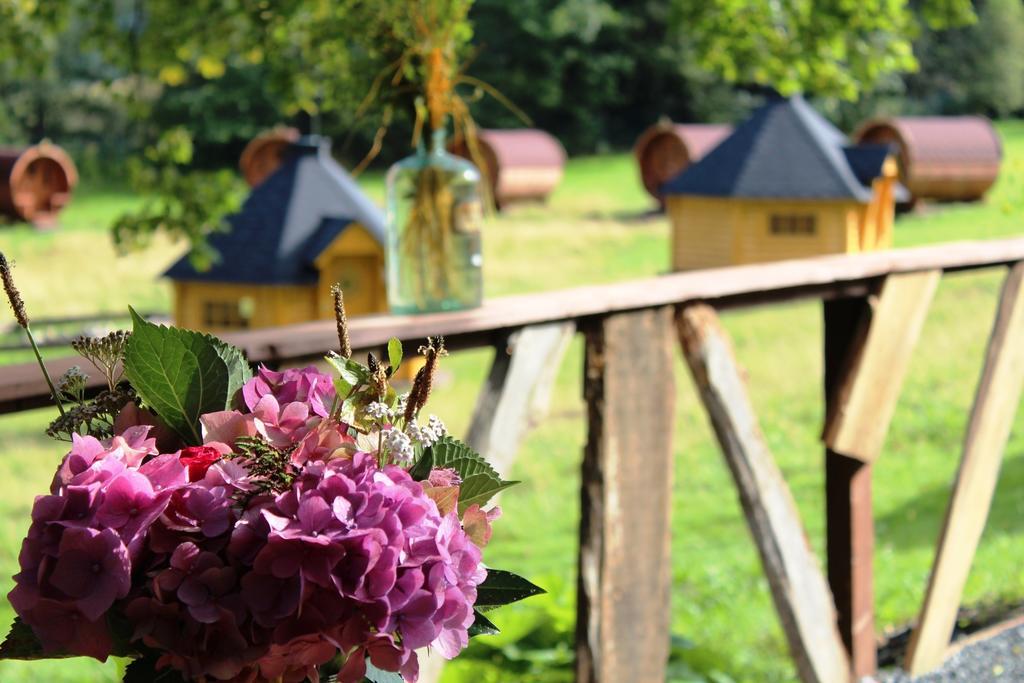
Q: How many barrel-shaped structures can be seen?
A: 5